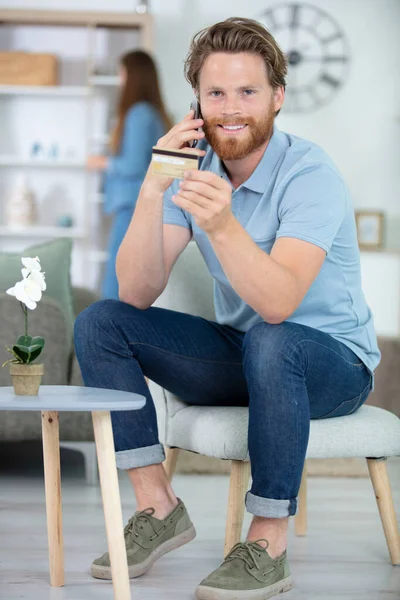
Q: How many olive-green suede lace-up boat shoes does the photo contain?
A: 2